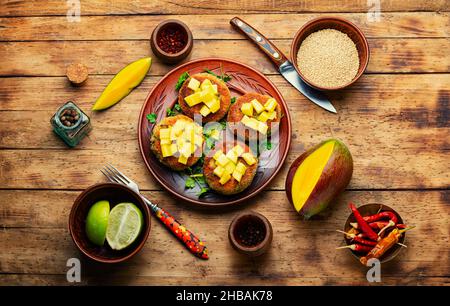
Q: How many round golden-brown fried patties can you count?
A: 4